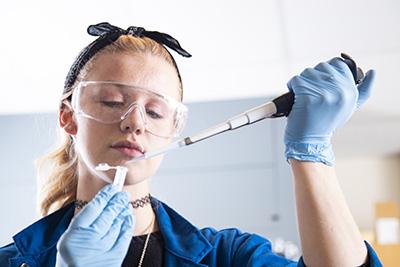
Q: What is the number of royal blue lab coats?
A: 1